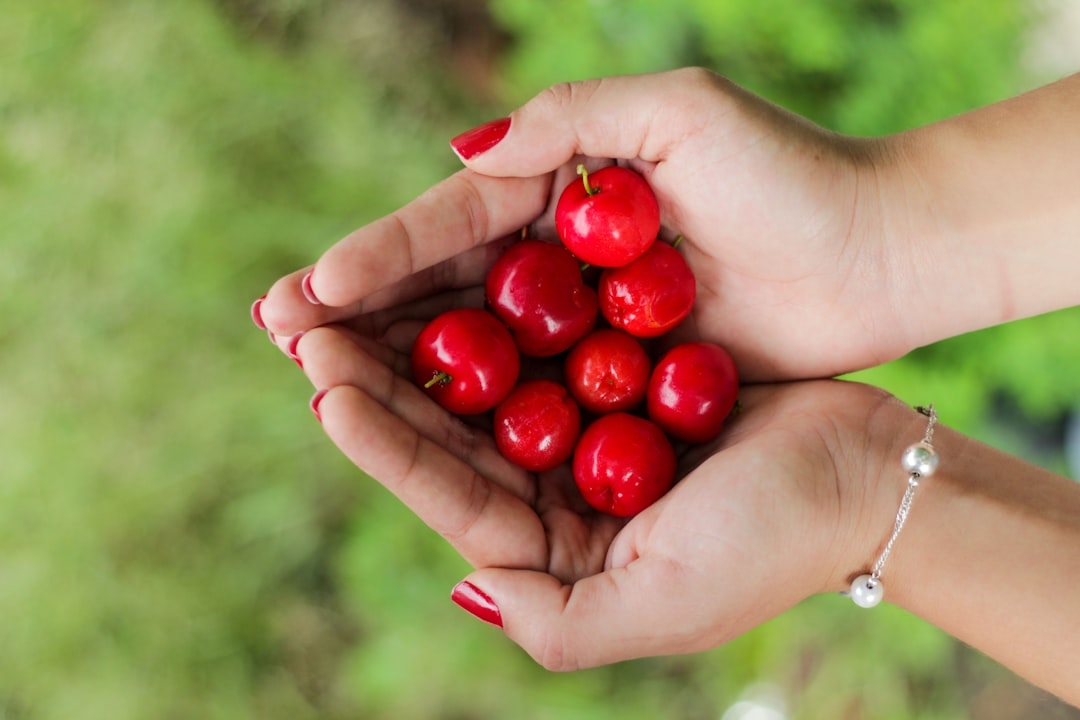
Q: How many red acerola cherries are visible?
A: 8